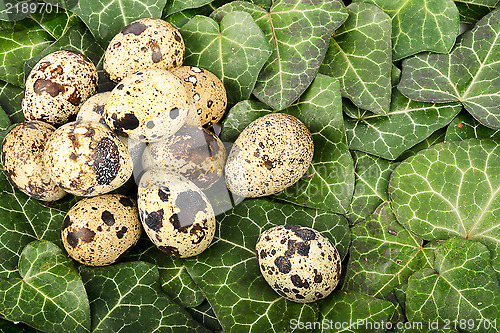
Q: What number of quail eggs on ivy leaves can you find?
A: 12